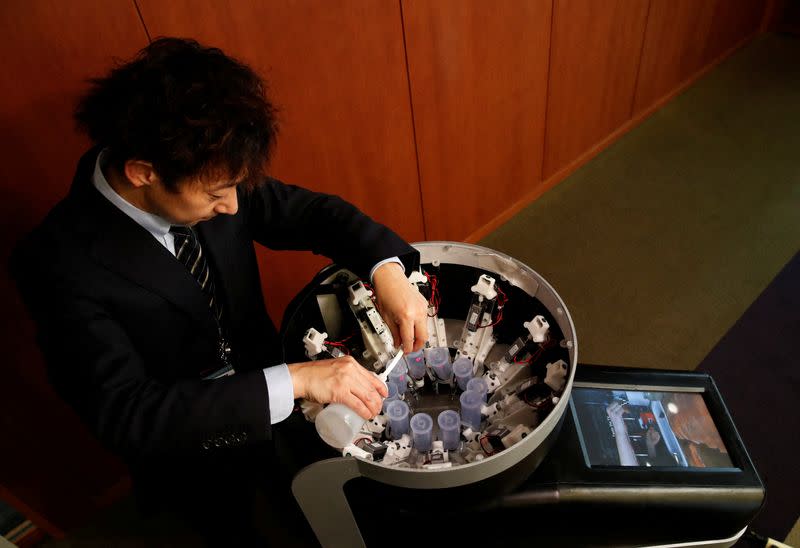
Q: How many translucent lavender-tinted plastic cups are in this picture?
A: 10